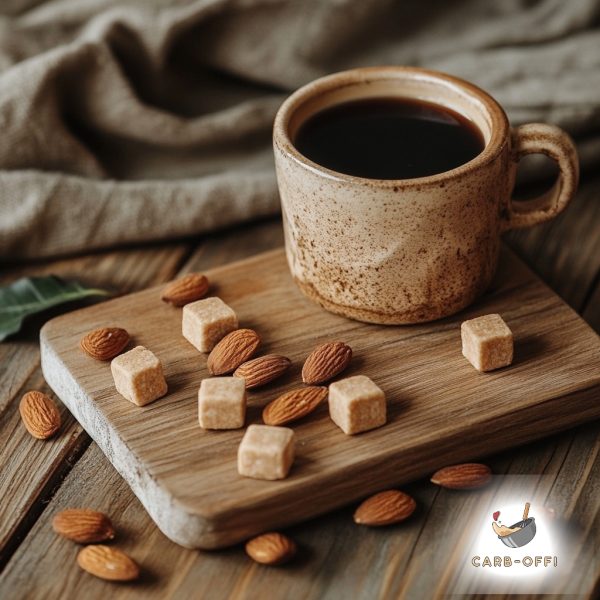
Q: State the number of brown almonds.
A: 12